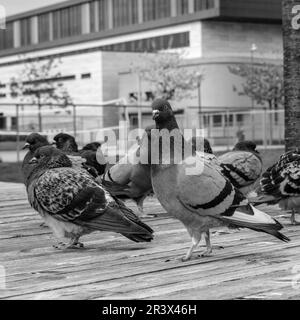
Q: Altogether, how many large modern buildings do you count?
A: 1